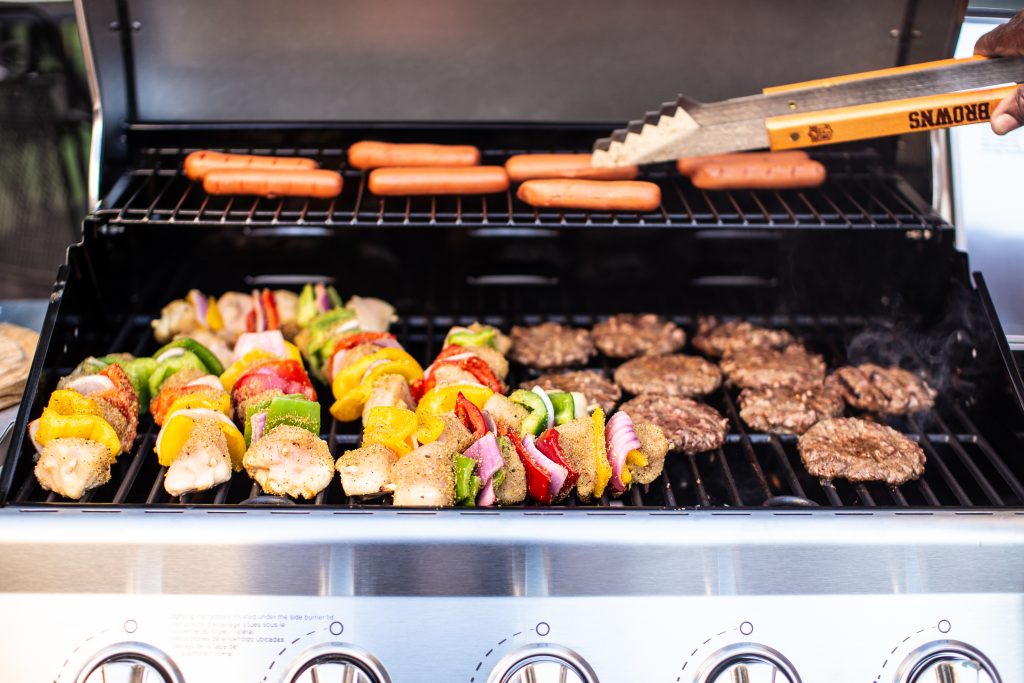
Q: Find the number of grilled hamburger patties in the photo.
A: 10